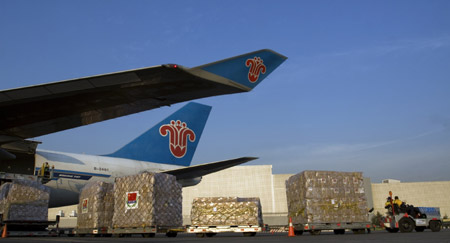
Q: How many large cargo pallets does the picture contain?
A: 5